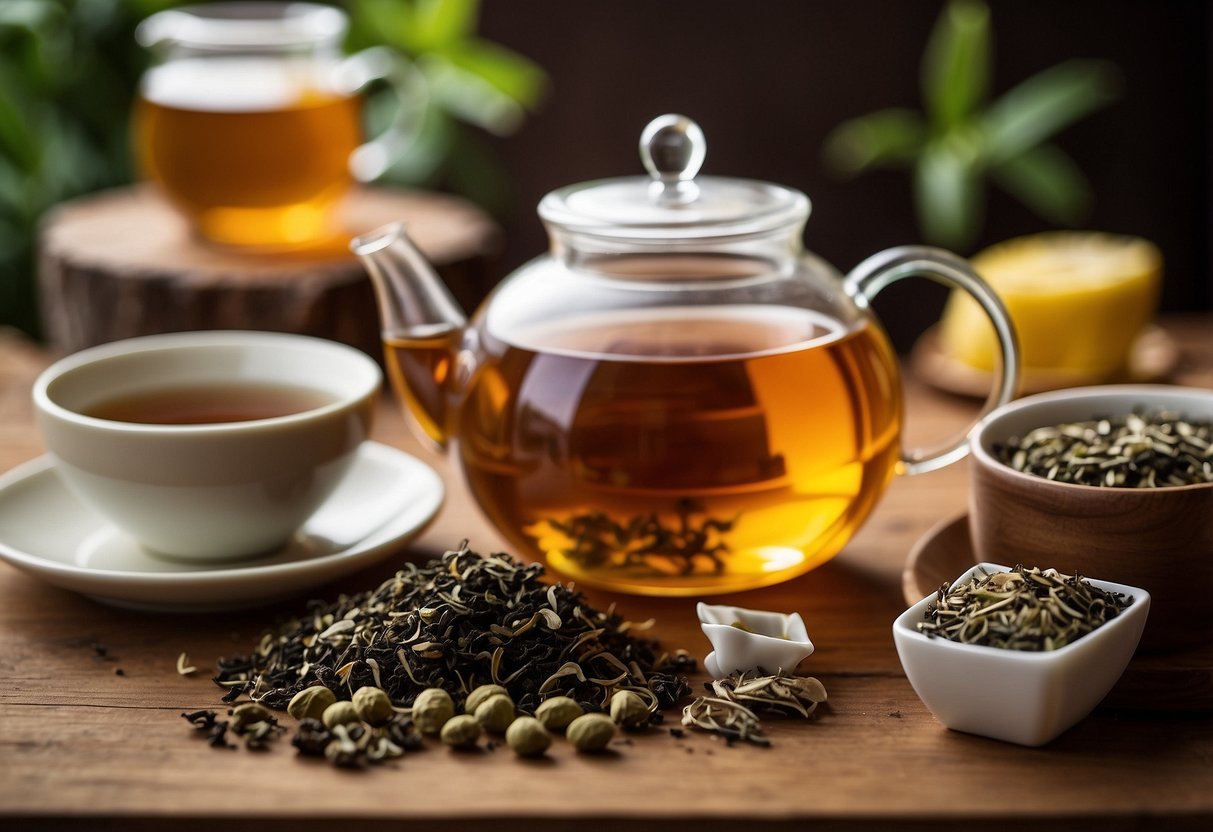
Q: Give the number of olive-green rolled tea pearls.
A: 11